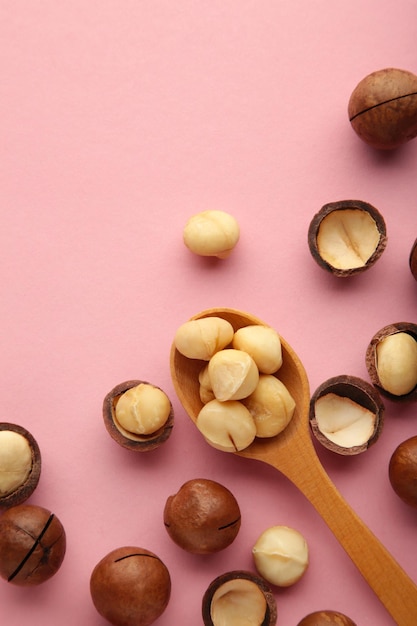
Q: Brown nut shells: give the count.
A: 13